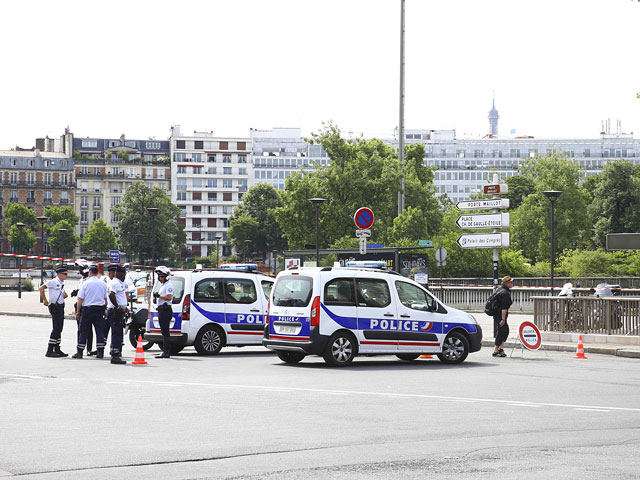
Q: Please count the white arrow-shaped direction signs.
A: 3